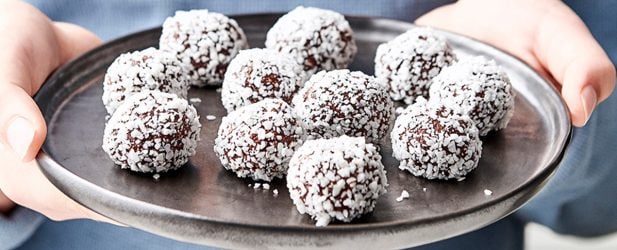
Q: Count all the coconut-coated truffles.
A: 11